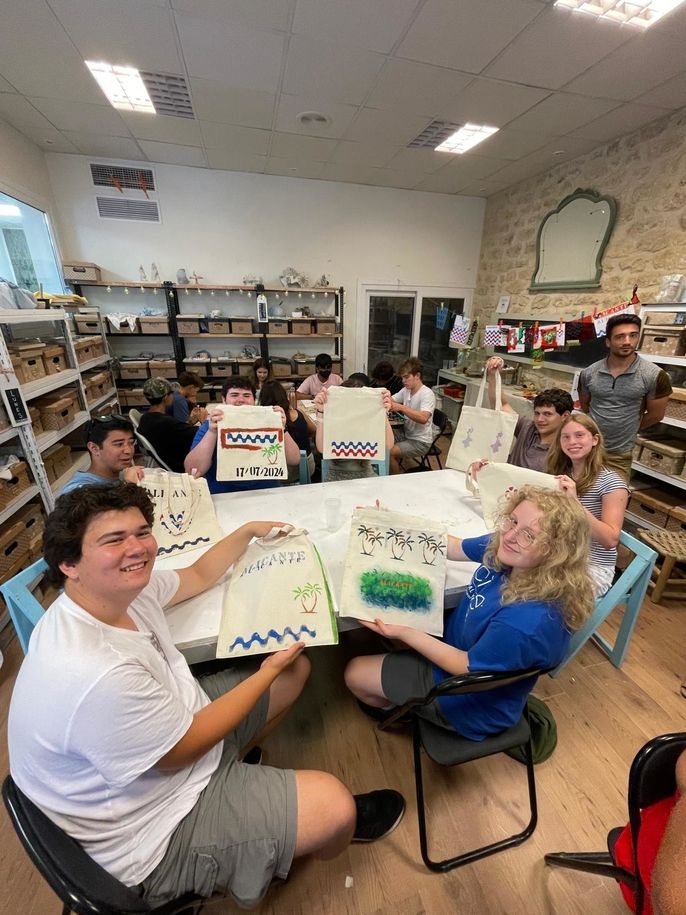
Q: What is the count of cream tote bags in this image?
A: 7